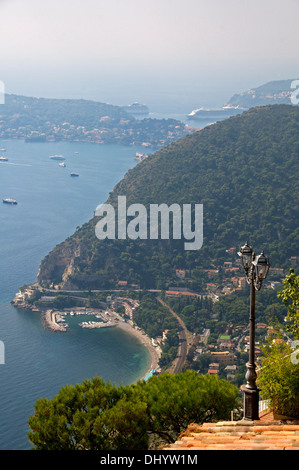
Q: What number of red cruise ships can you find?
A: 0